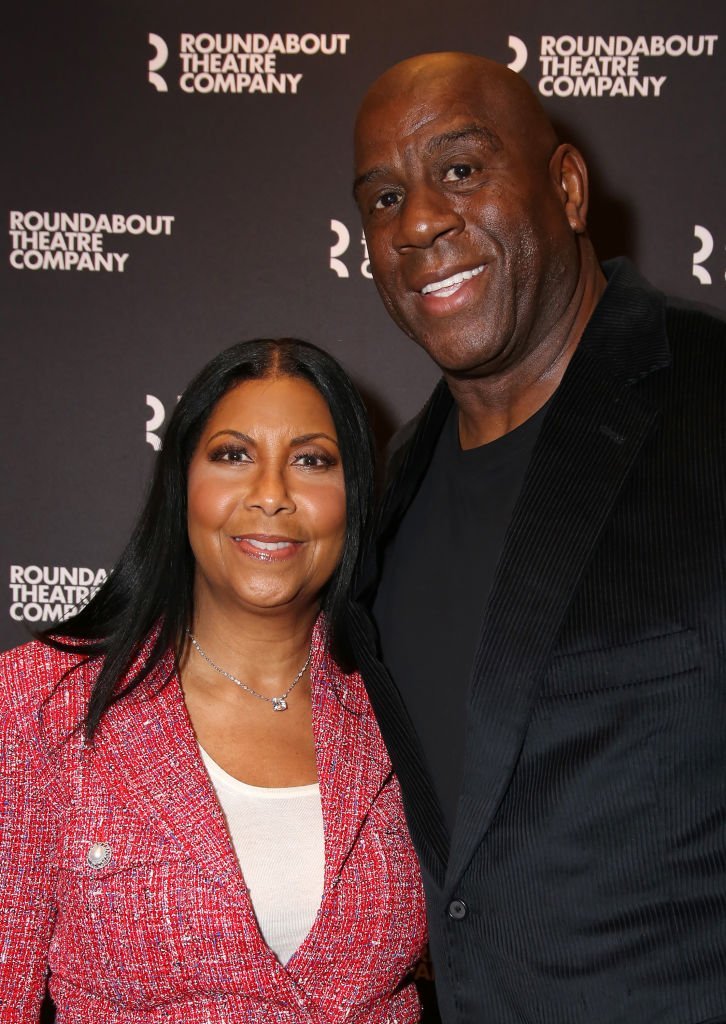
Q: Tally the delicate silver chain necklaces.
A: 1